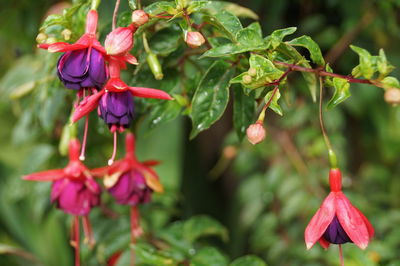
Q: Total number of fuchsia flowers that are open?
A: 5